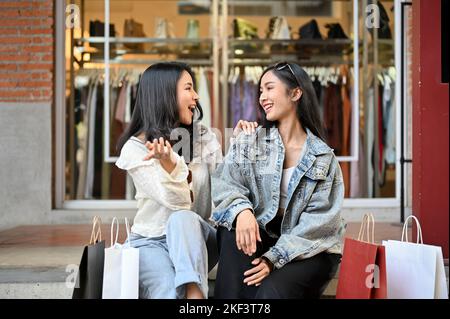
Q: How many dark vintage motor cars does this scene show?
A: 0